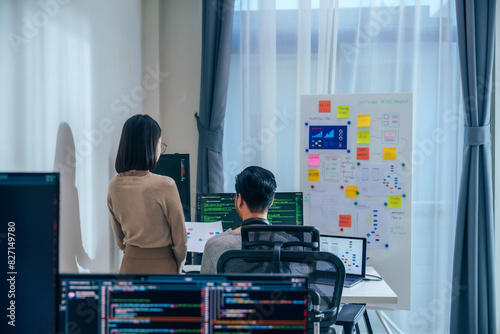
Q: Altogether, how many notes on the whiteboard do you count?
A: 11